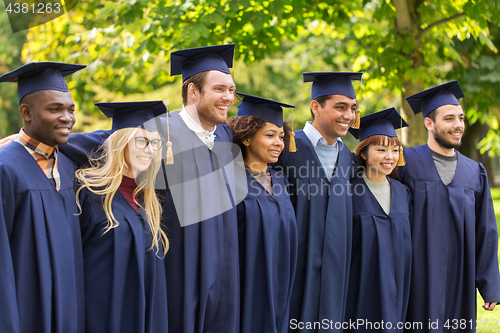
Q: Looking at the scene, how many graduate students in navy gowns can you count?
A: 7